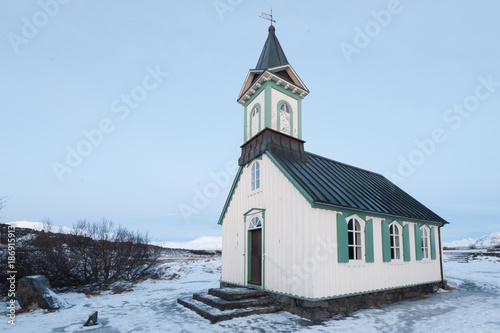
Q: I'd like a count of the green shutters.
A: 6